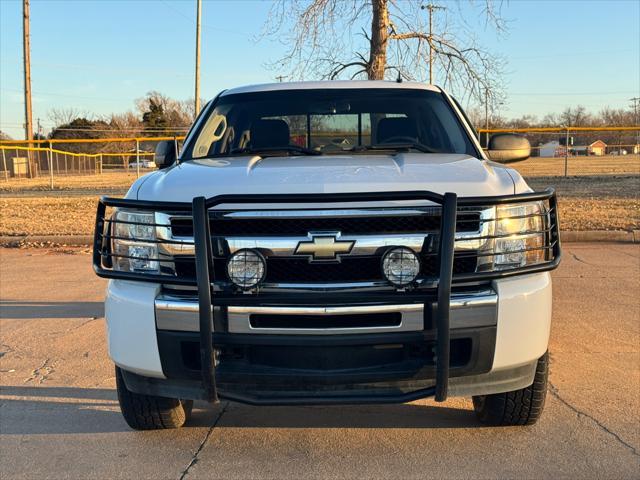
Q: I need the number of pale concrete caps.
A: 0